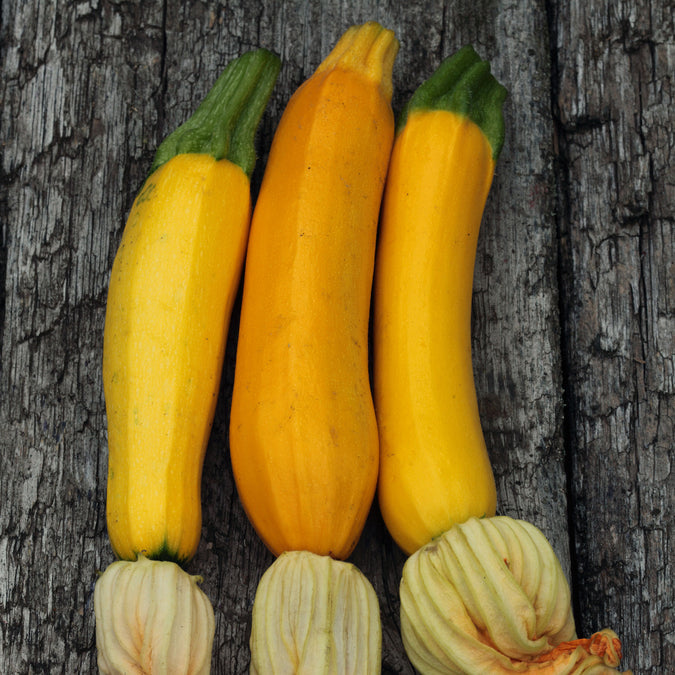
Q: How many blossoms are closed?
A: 3